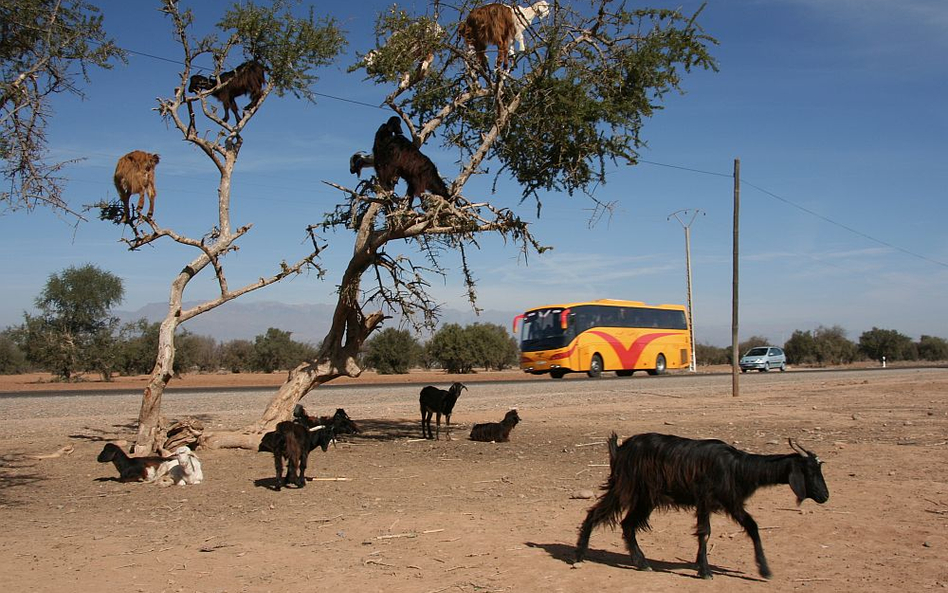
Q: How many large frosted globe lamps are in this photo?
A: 0